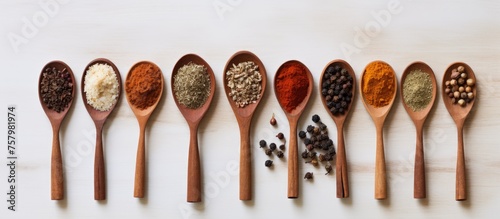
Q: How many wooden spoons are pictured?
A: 10